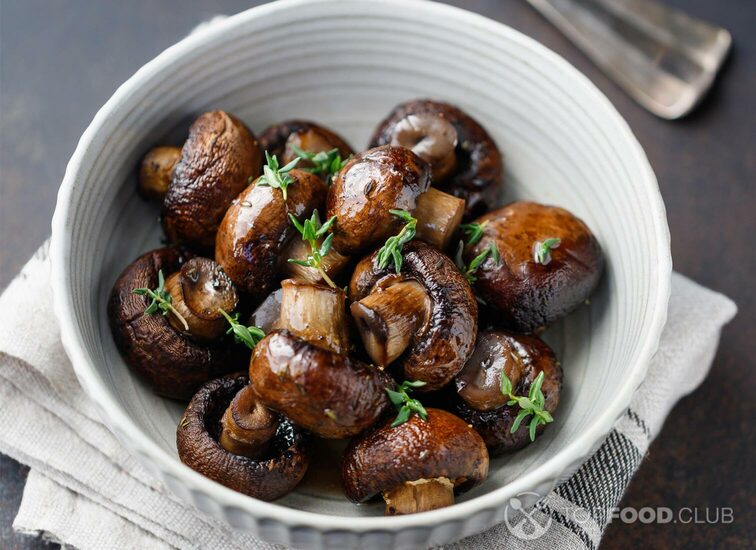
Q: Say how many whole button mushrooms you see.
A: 12